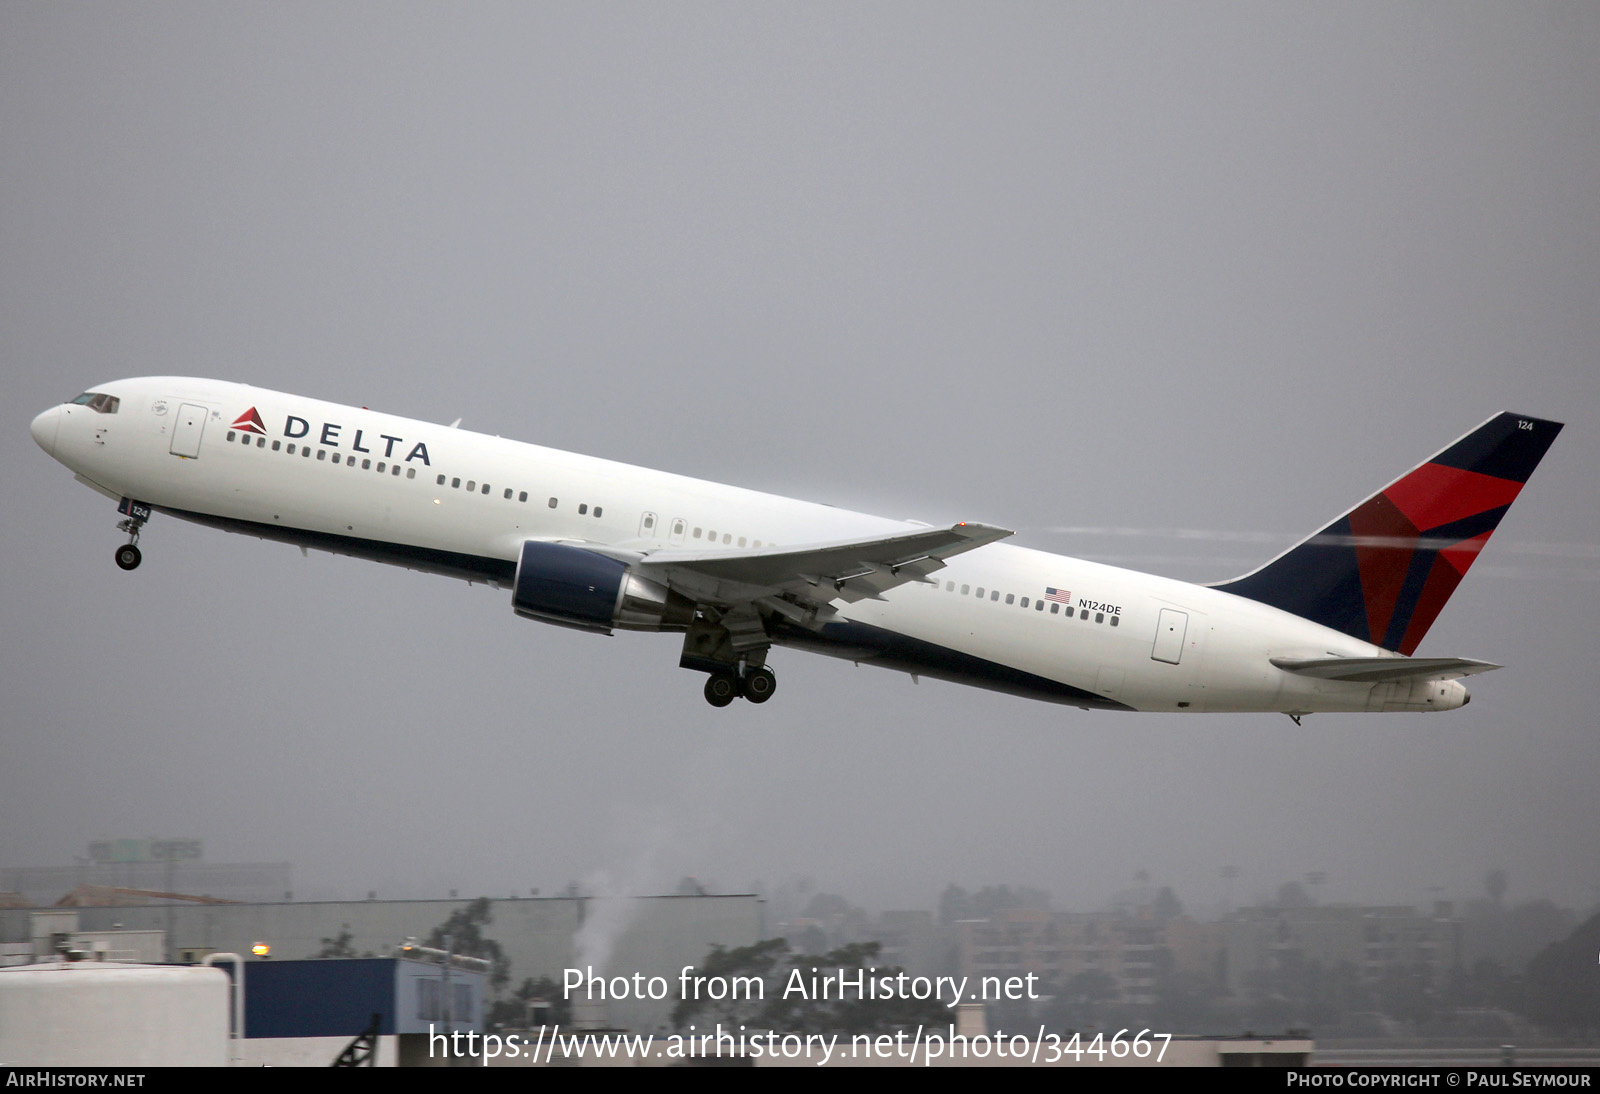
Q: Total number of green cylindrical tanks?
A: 0